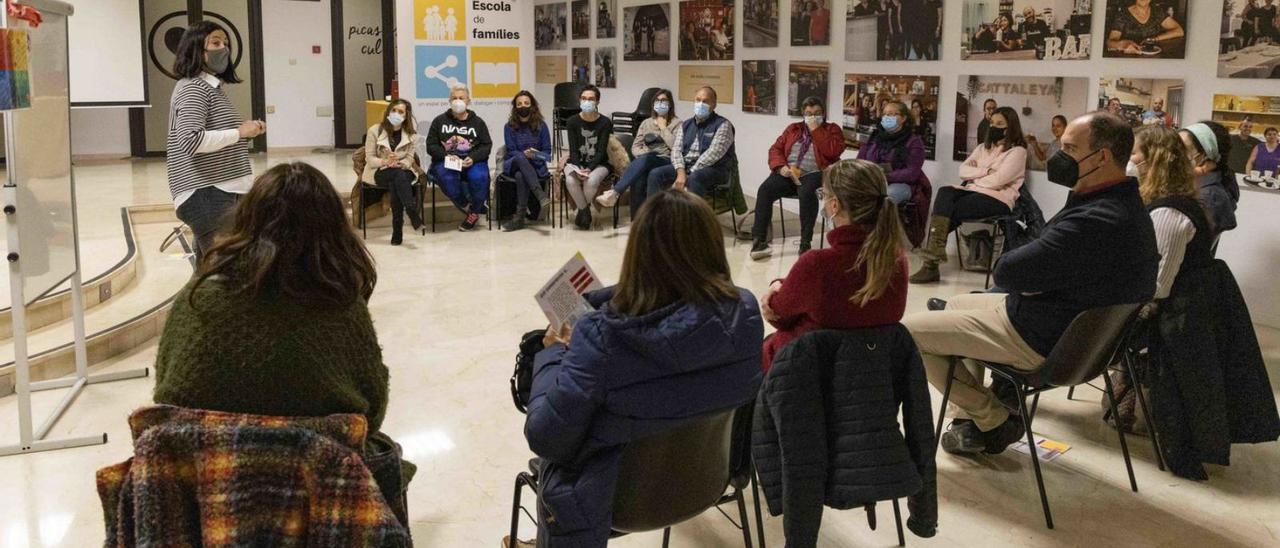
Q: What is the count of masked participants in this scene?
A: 14